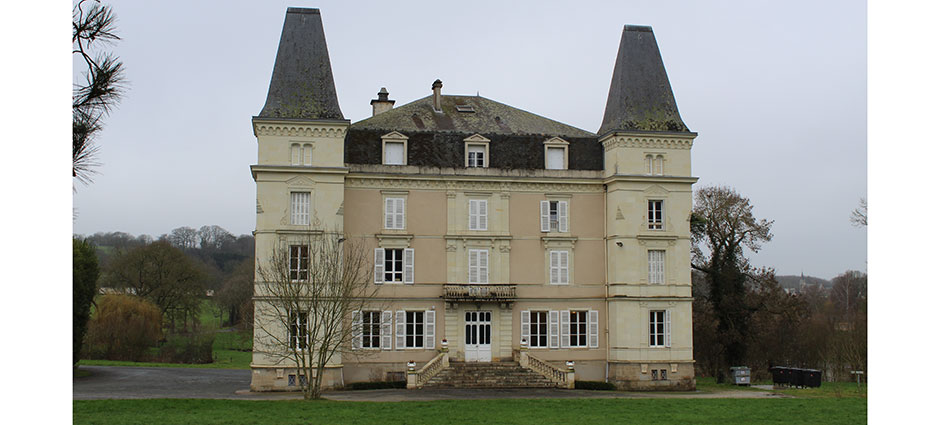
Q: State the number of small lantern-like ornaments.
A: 4